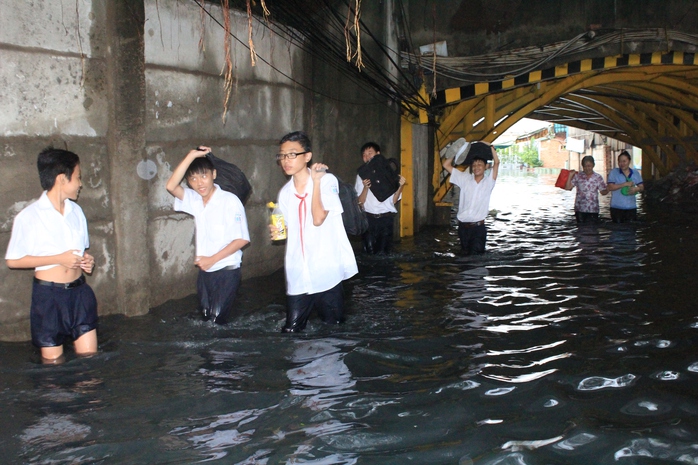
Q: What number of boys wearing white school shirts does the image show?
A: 5